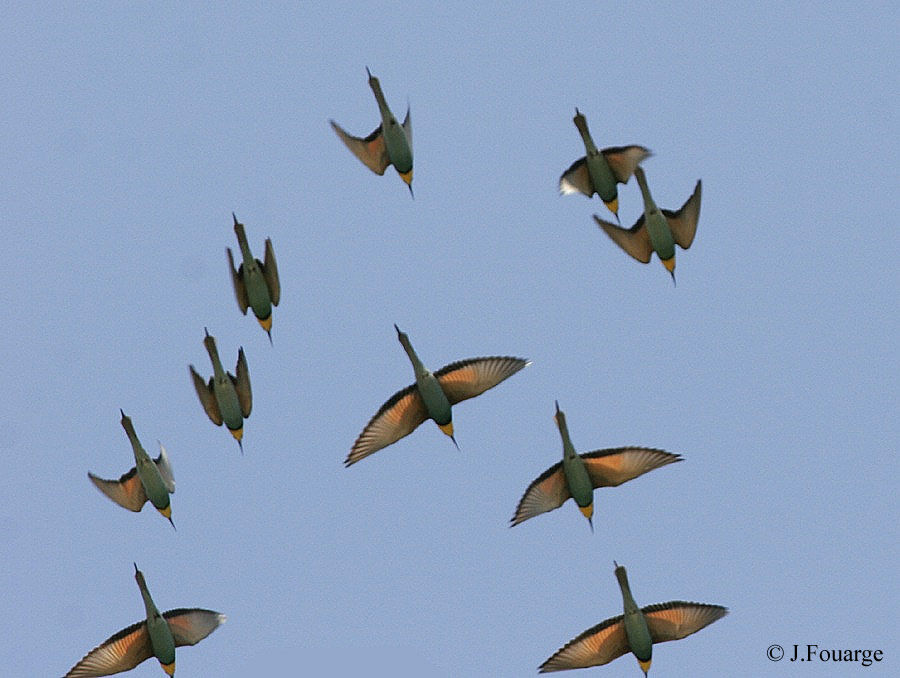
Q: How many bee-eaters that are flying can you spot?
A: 10